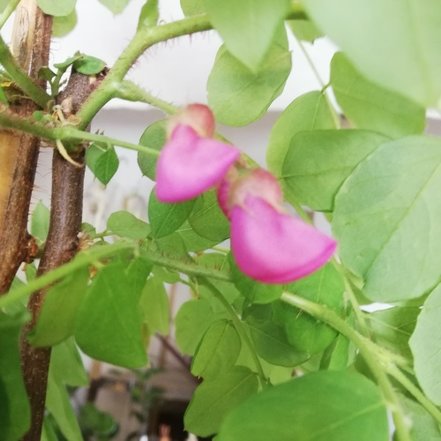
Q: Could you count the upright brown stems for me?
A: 2